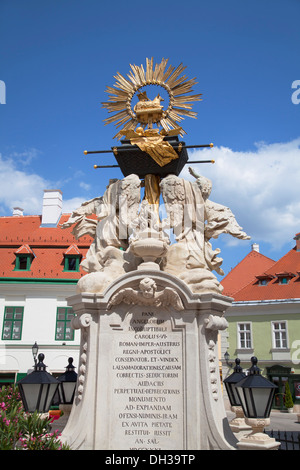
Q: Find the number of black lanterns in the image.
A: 4